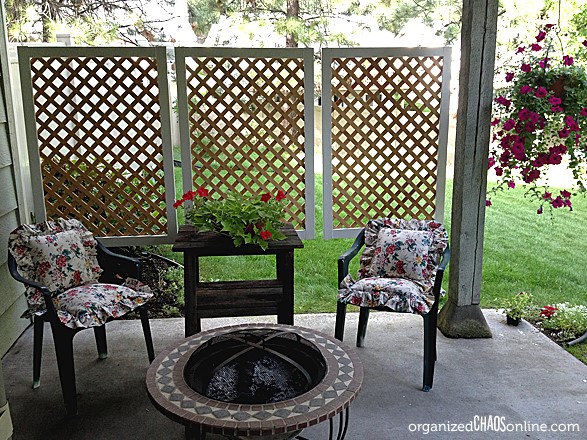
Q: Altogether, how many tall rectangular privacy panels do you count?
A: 3